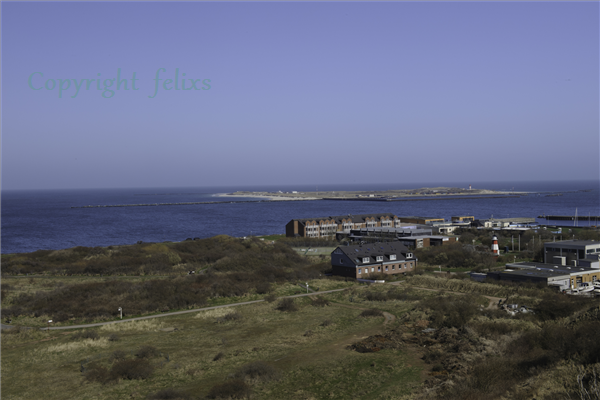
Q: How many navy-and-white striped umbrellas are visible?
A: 0